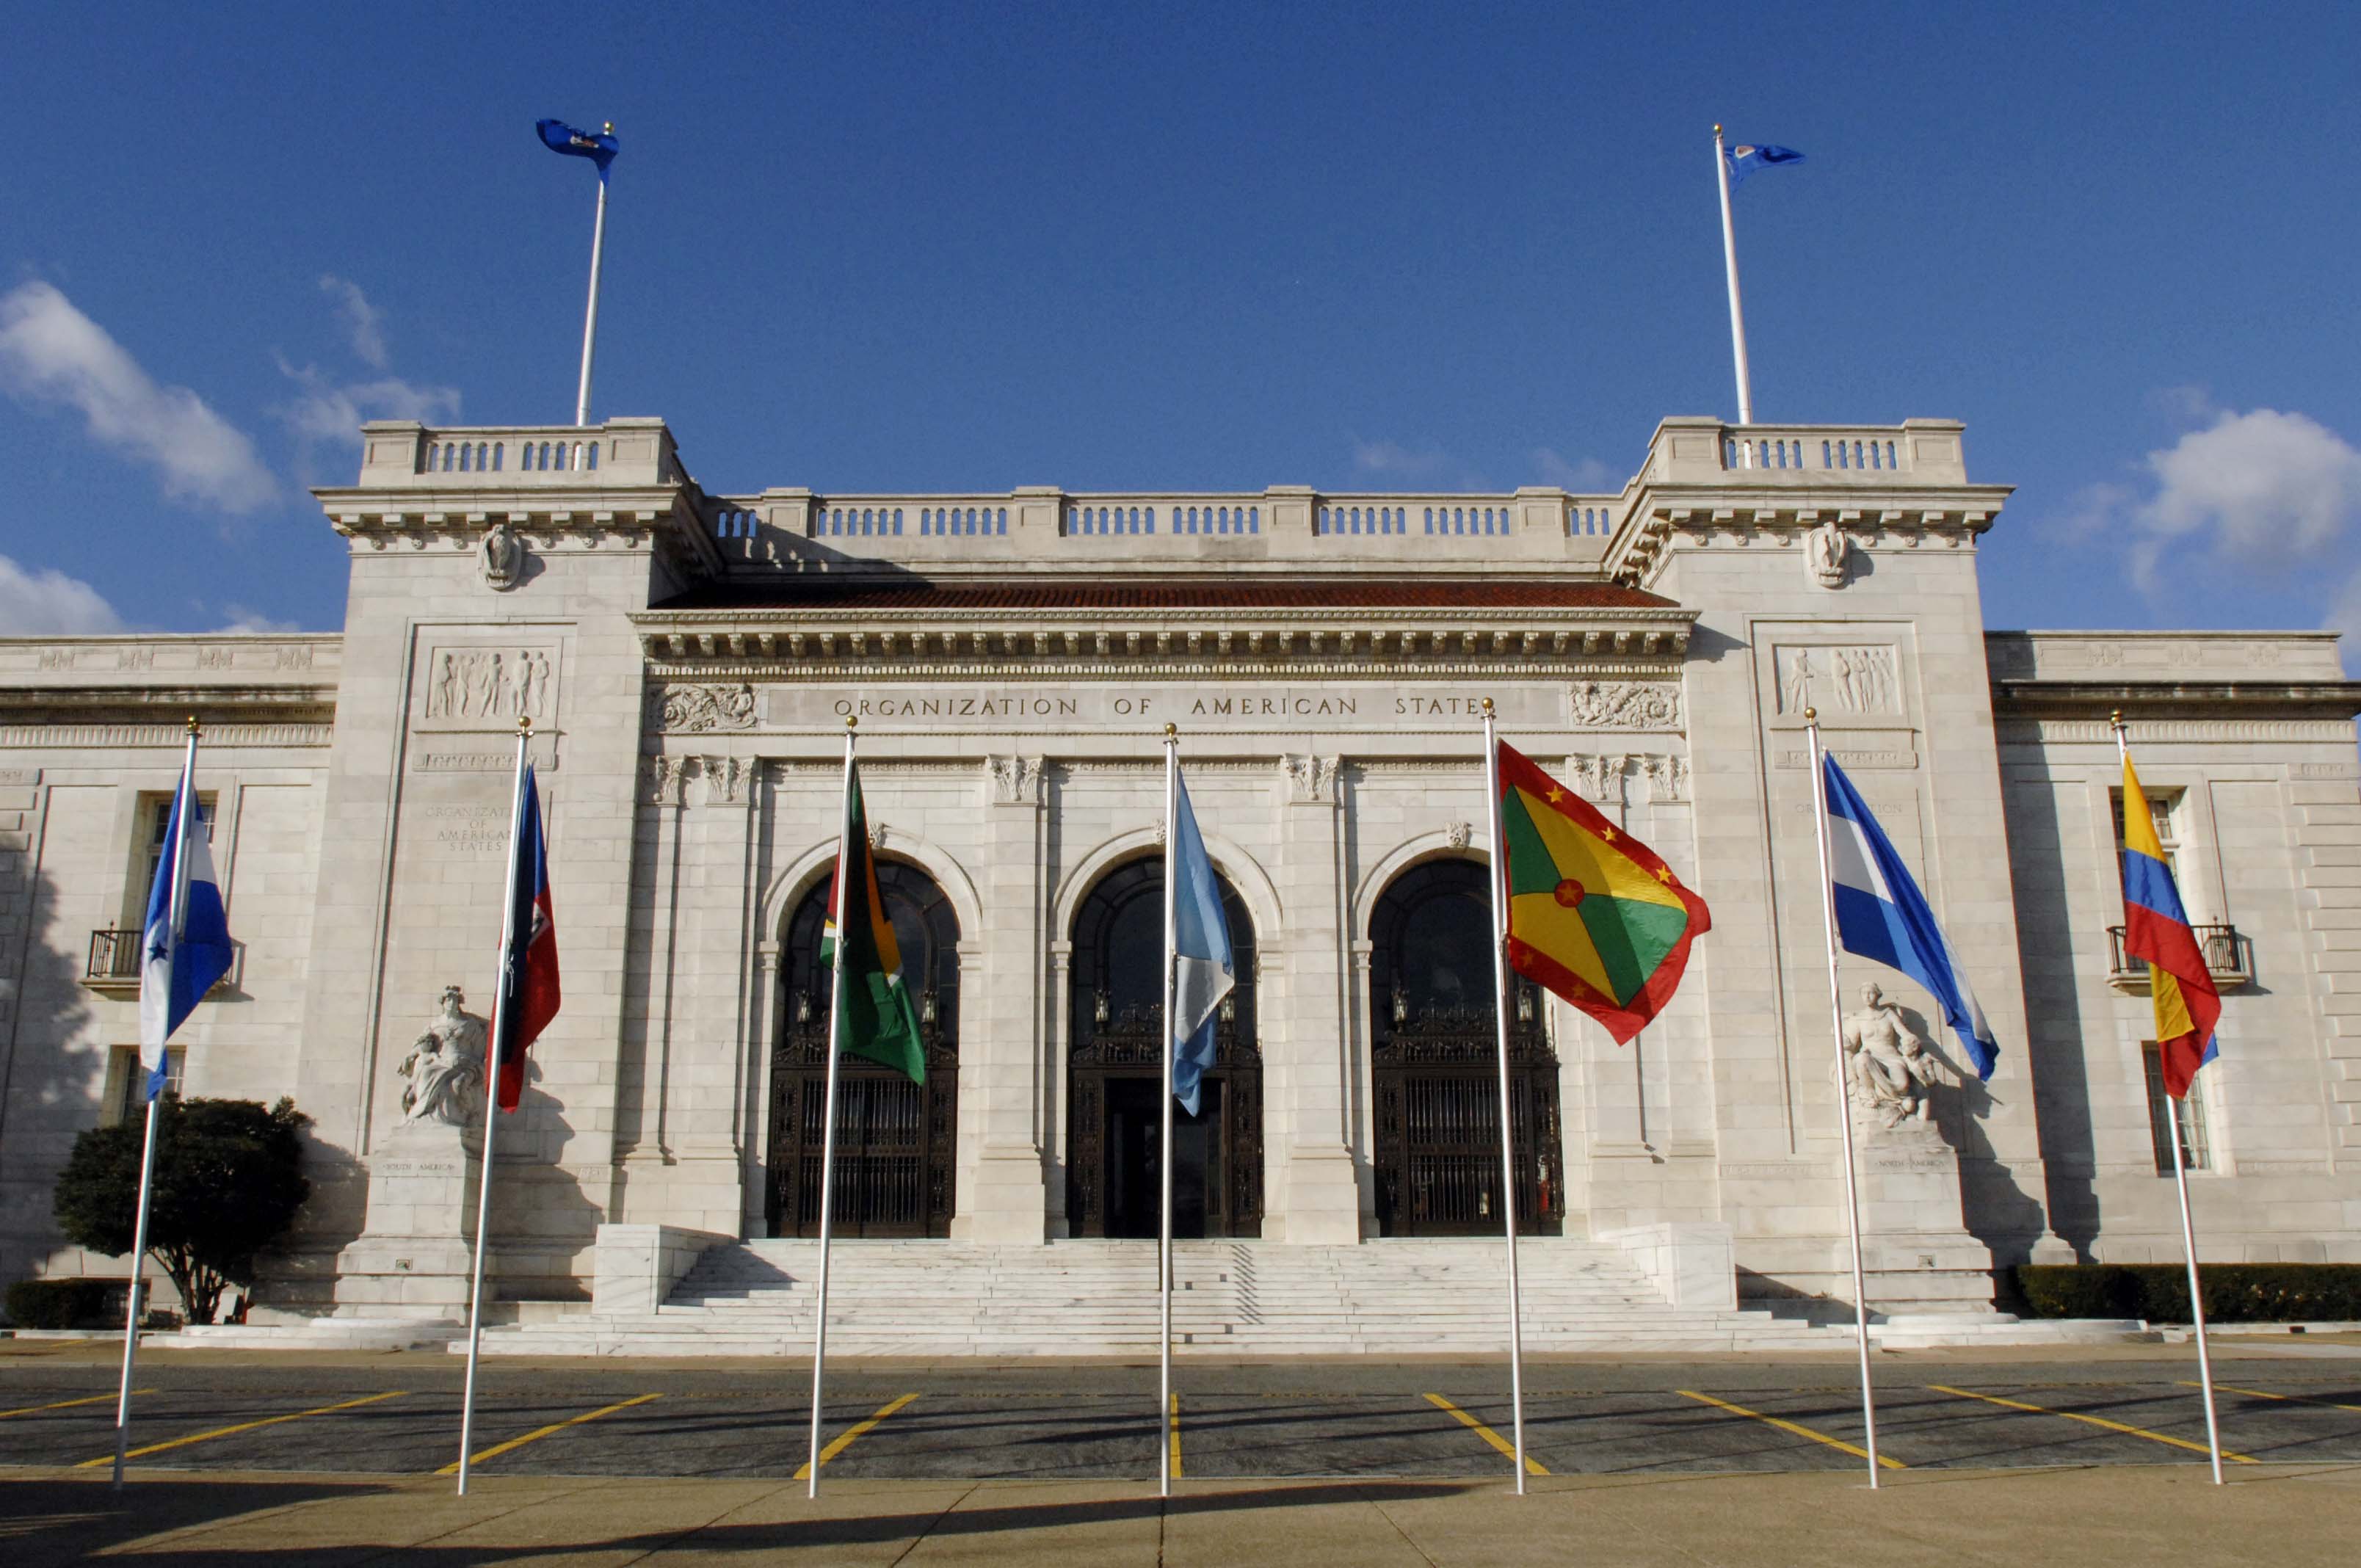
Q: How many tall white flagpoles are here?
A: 9